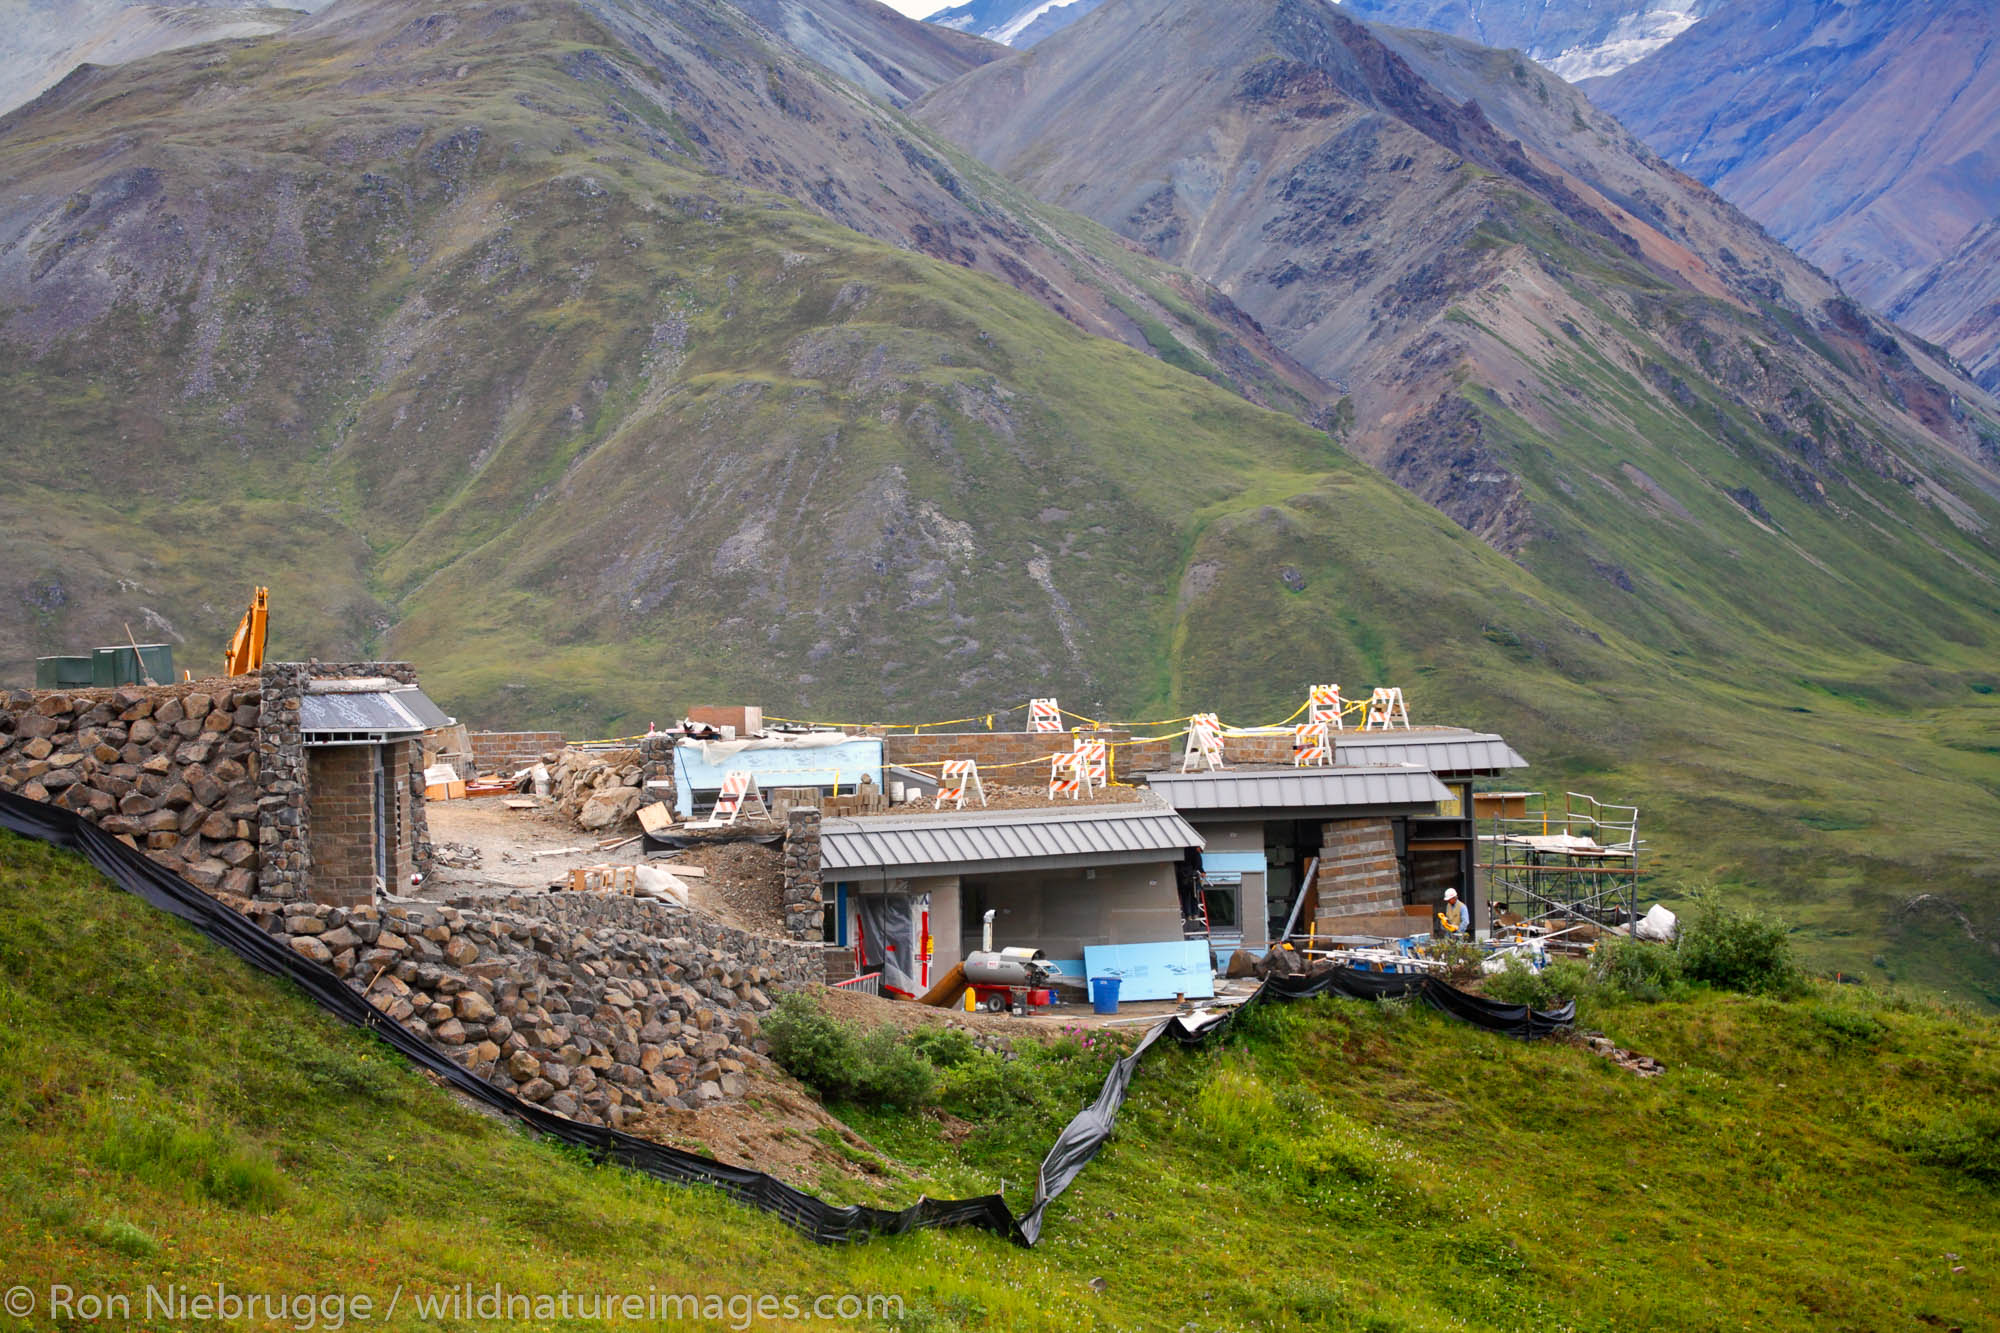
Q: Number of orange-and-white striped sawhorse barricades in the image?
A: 10